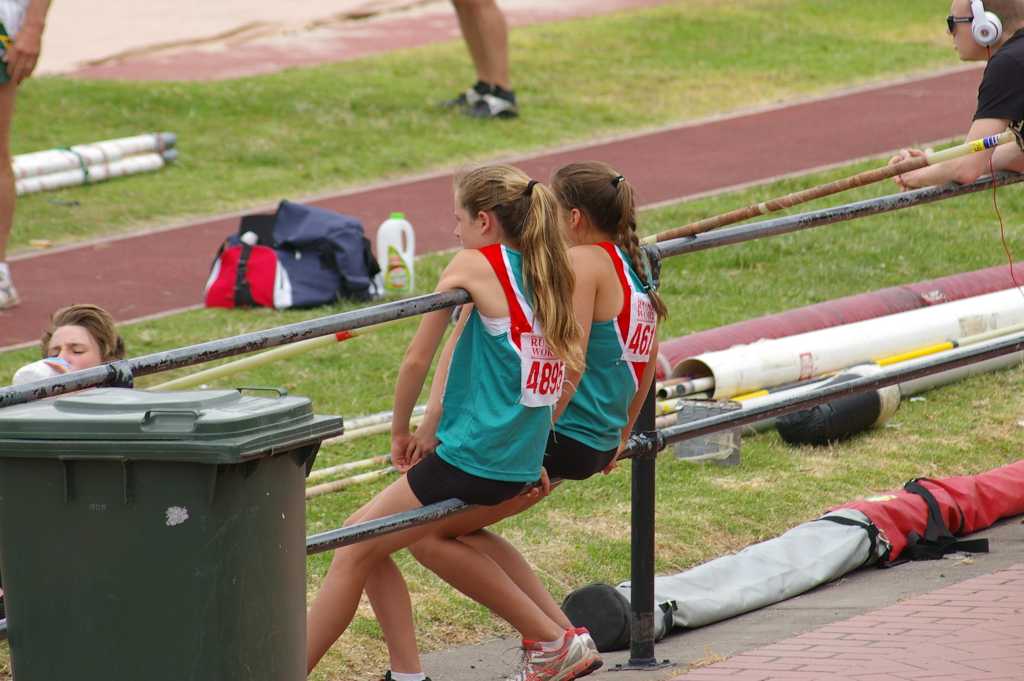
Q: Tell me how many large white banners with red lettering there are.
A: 0